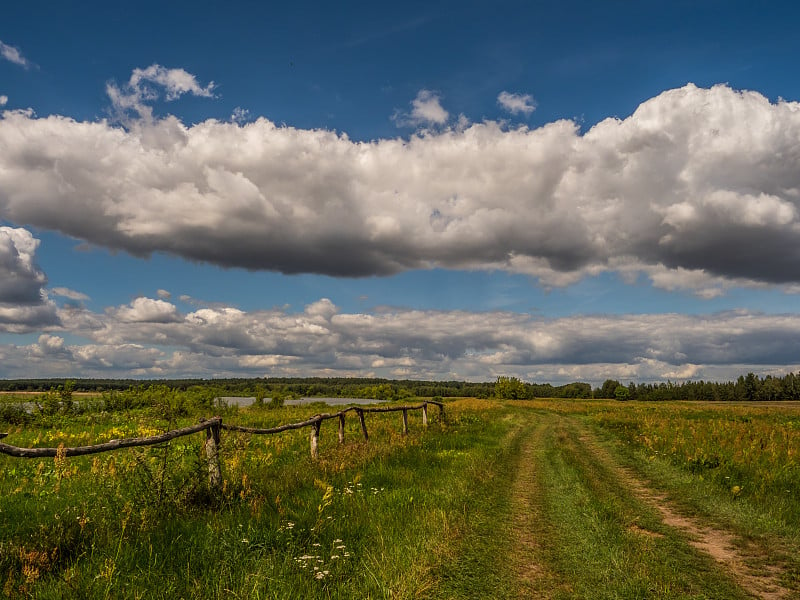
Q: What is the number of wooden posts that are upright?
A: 7